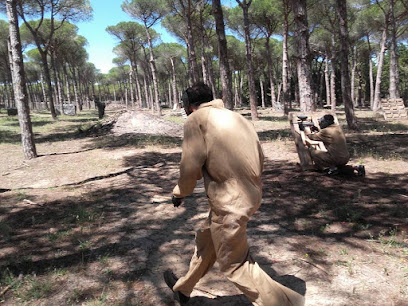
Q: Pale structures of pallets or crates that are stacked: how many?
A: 1